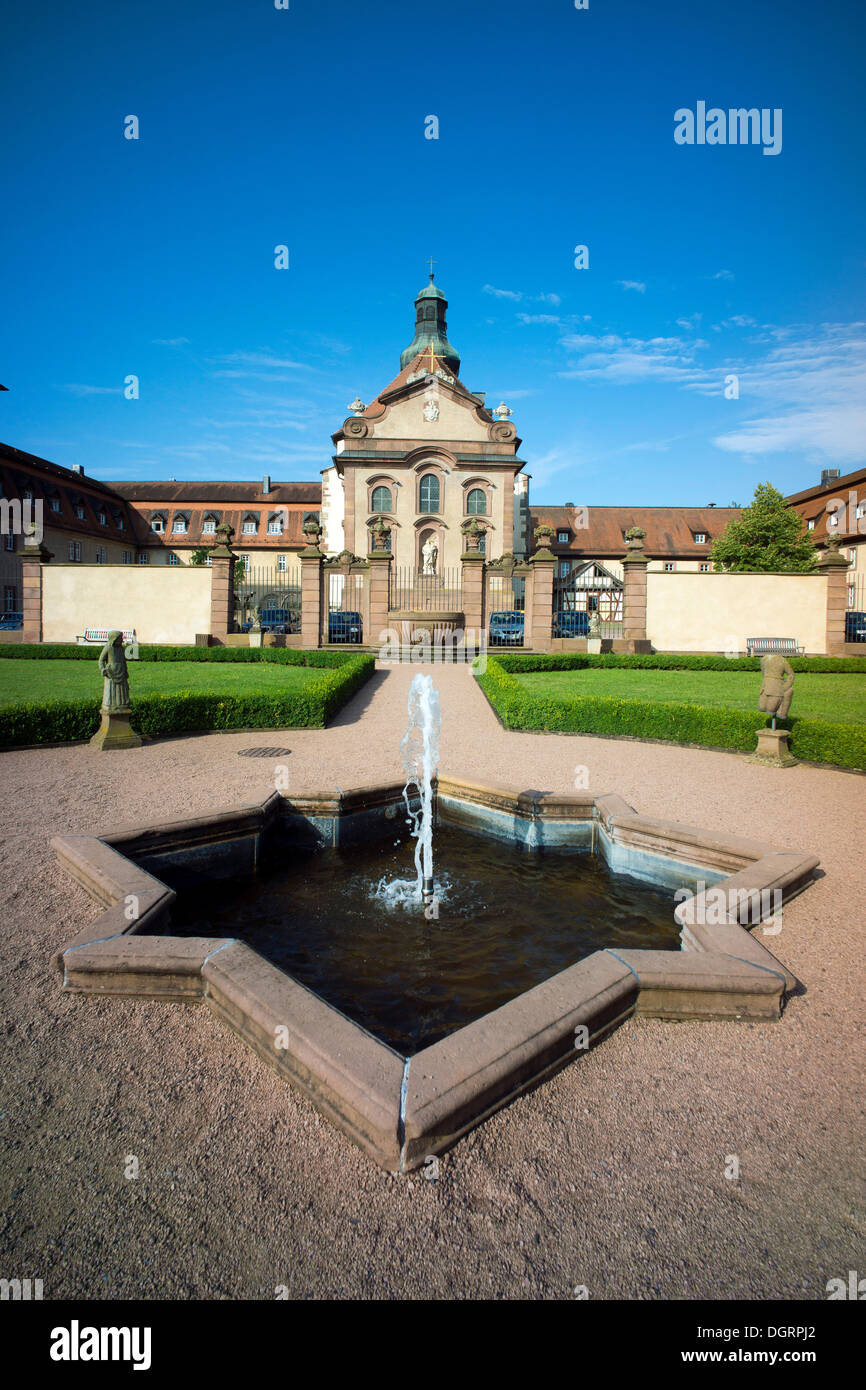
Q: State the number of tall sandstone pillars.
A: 8